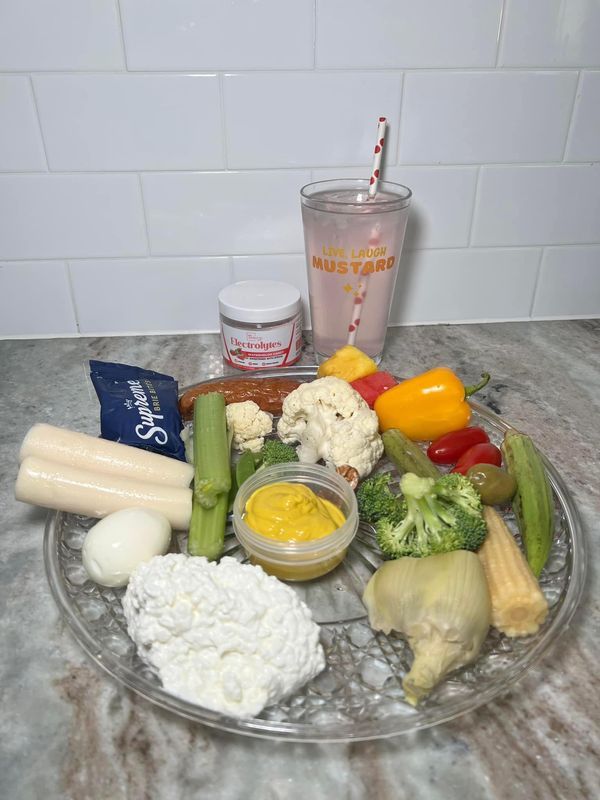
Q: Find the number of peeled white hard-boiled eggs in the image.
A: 1